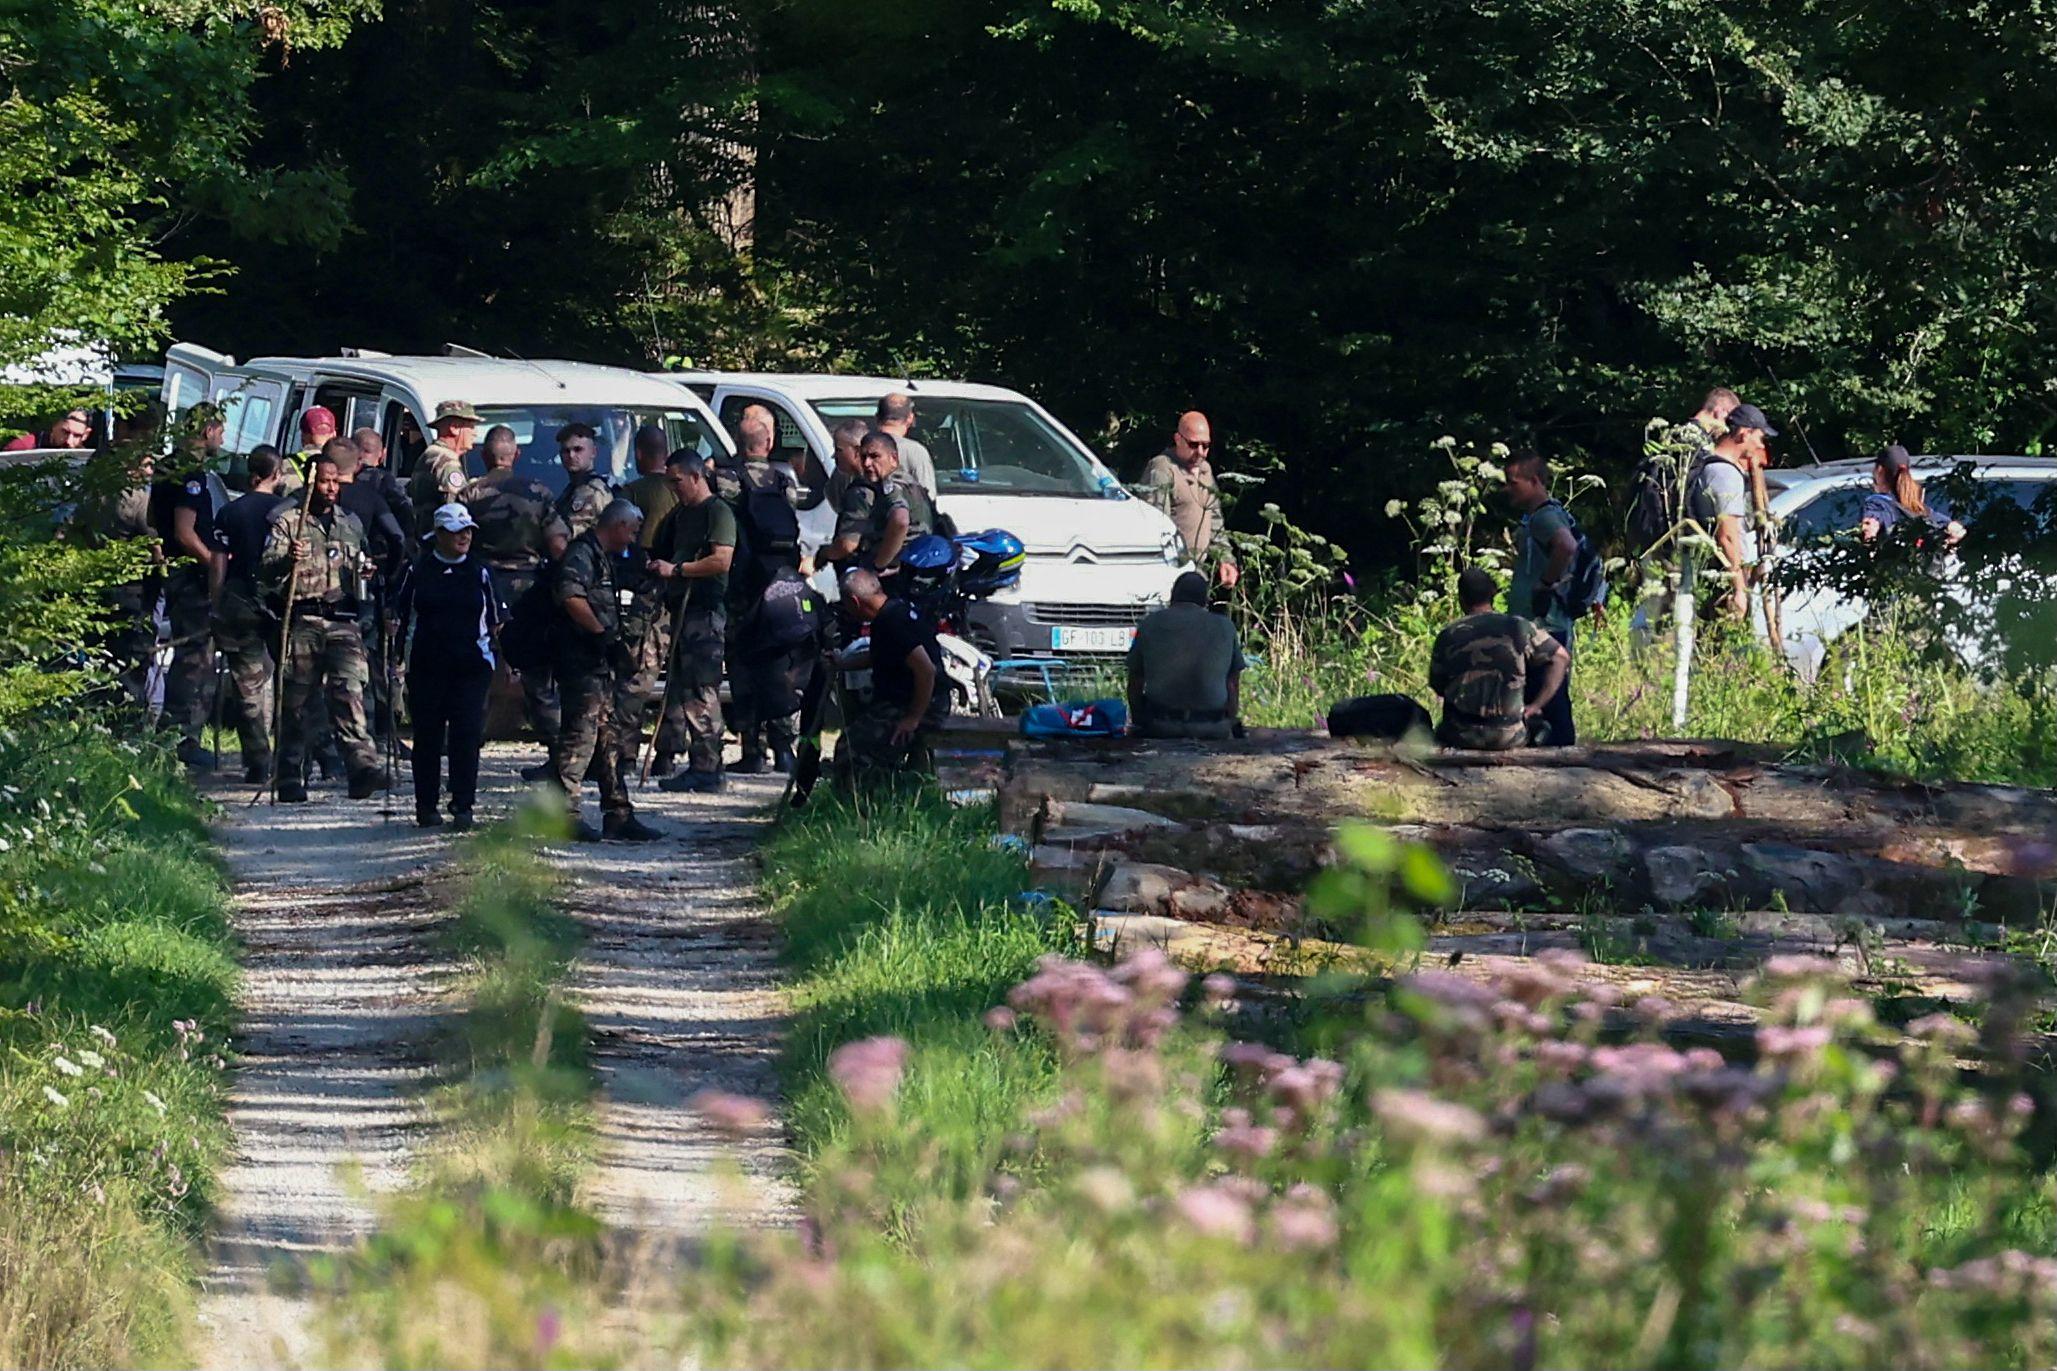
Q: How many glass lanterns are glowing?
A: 0